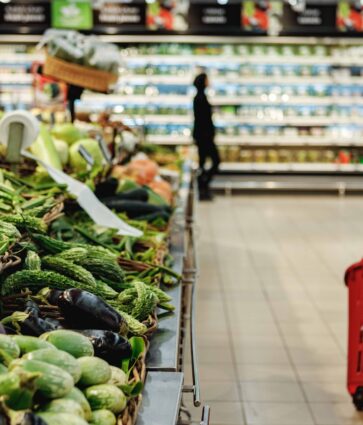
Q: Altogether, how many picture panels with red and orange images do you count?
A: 3